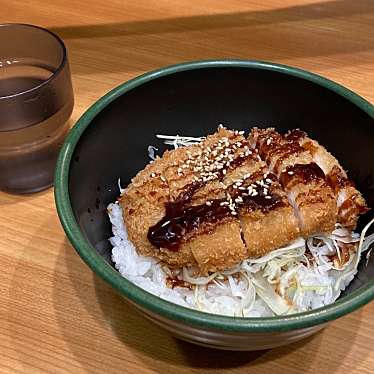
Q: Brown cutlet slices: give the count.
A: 5